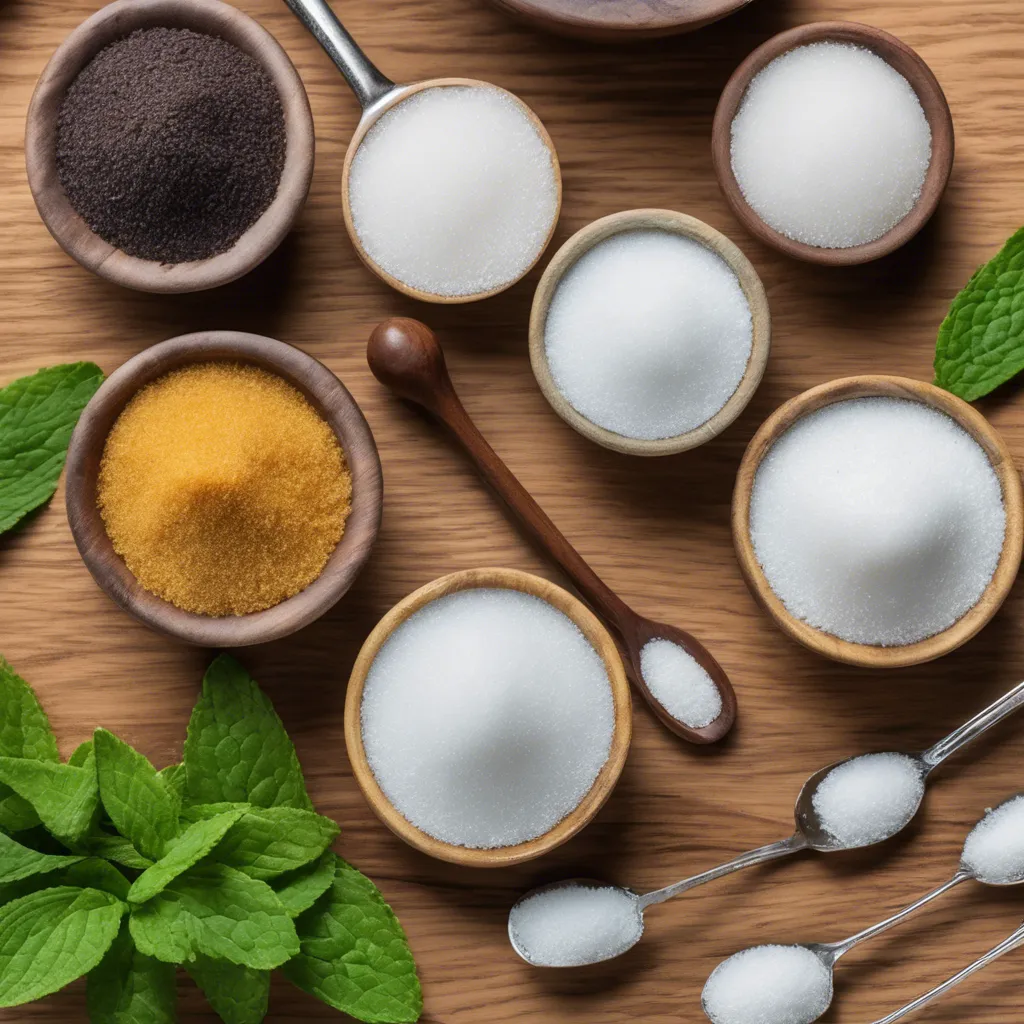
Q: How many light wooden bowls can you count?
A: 3